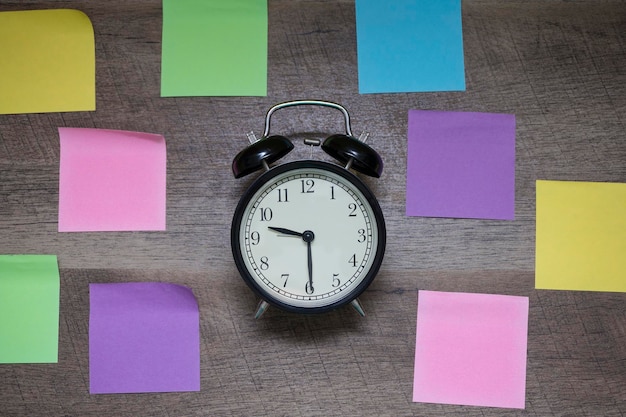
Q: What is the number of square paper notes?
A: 9